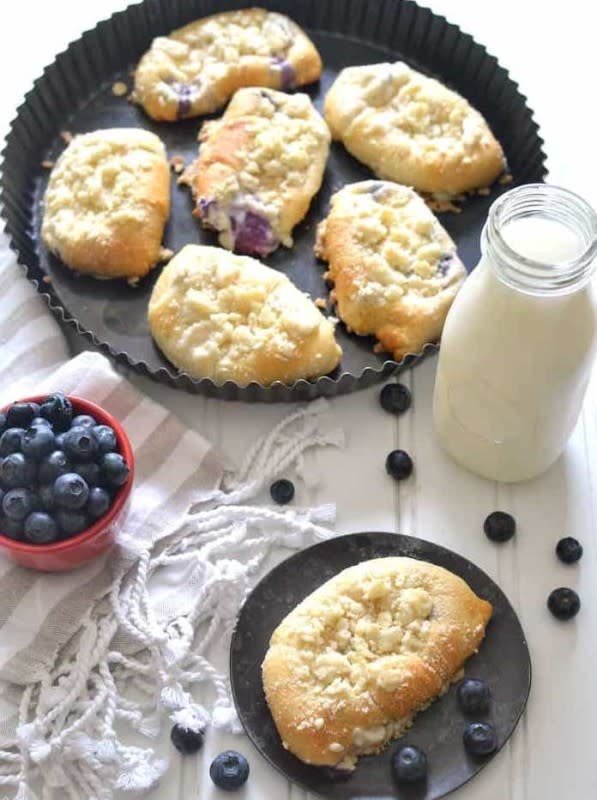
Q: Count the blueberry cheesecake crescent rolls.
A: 7